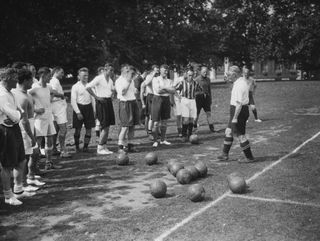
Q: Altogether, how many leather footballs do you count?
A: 12